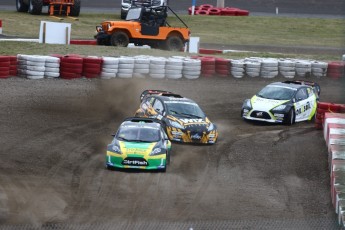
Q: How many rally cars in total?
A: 3